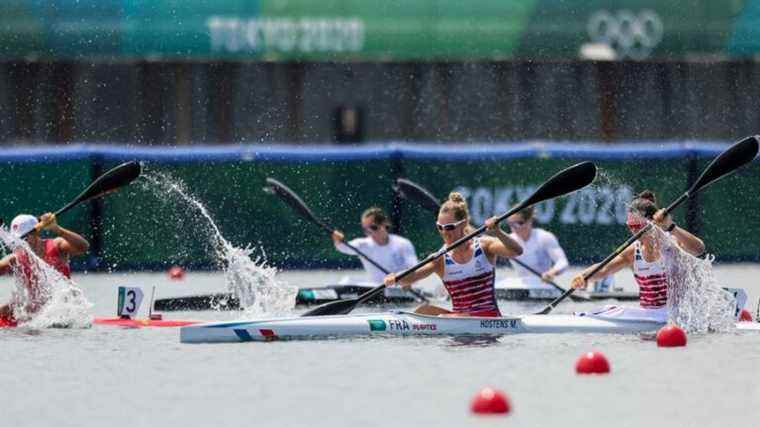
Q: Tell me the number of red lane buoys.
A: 5